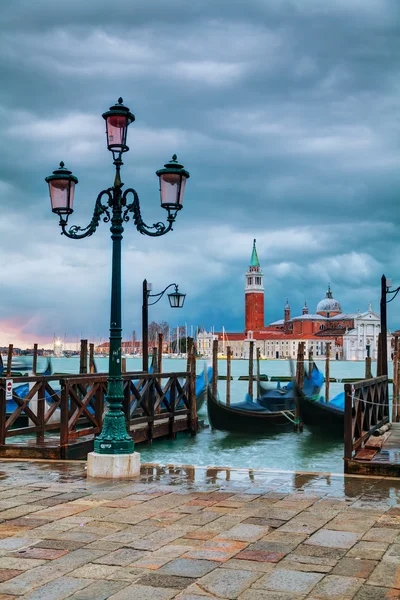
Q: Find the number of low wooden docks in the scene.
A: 2